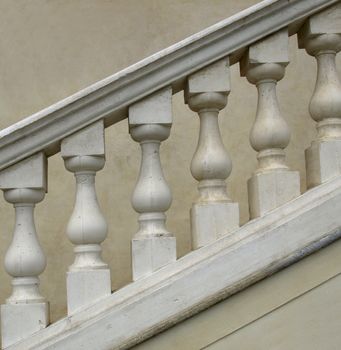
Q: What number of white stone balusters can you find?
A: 6